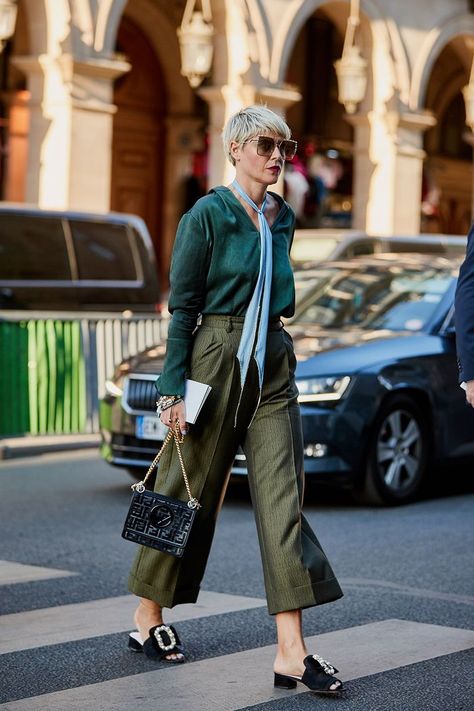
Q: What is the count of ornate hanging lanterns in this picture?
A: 4